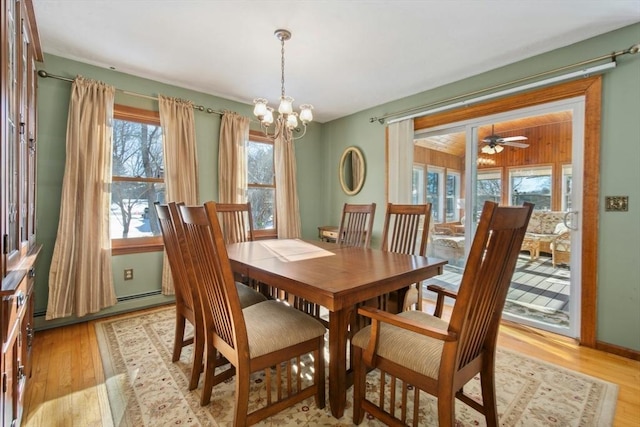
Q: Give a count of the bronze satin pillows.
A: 0